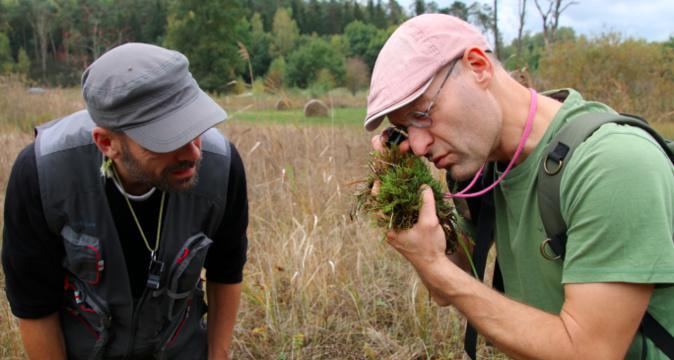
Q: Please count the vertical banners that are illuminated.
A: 0